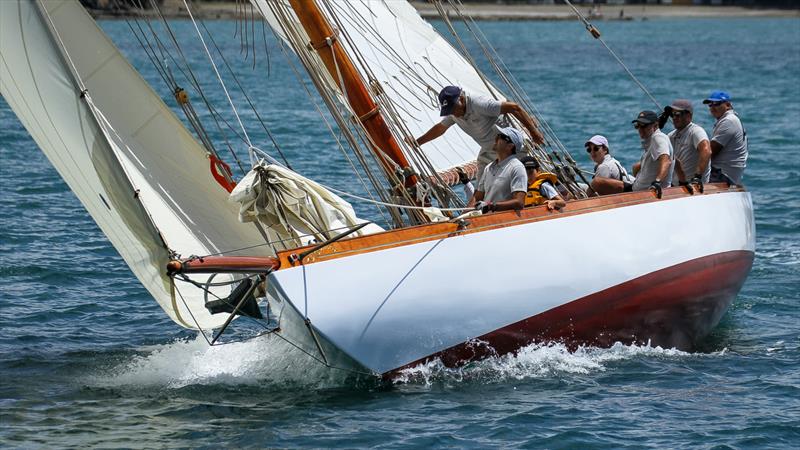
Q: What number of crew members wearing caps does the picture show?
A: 7